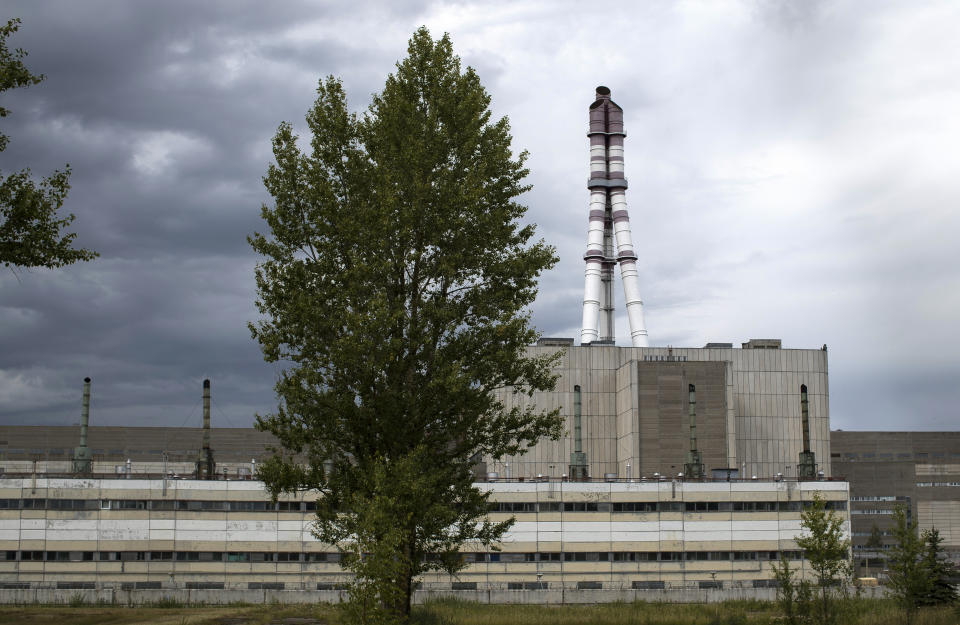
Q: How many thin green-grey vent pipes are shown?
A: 5